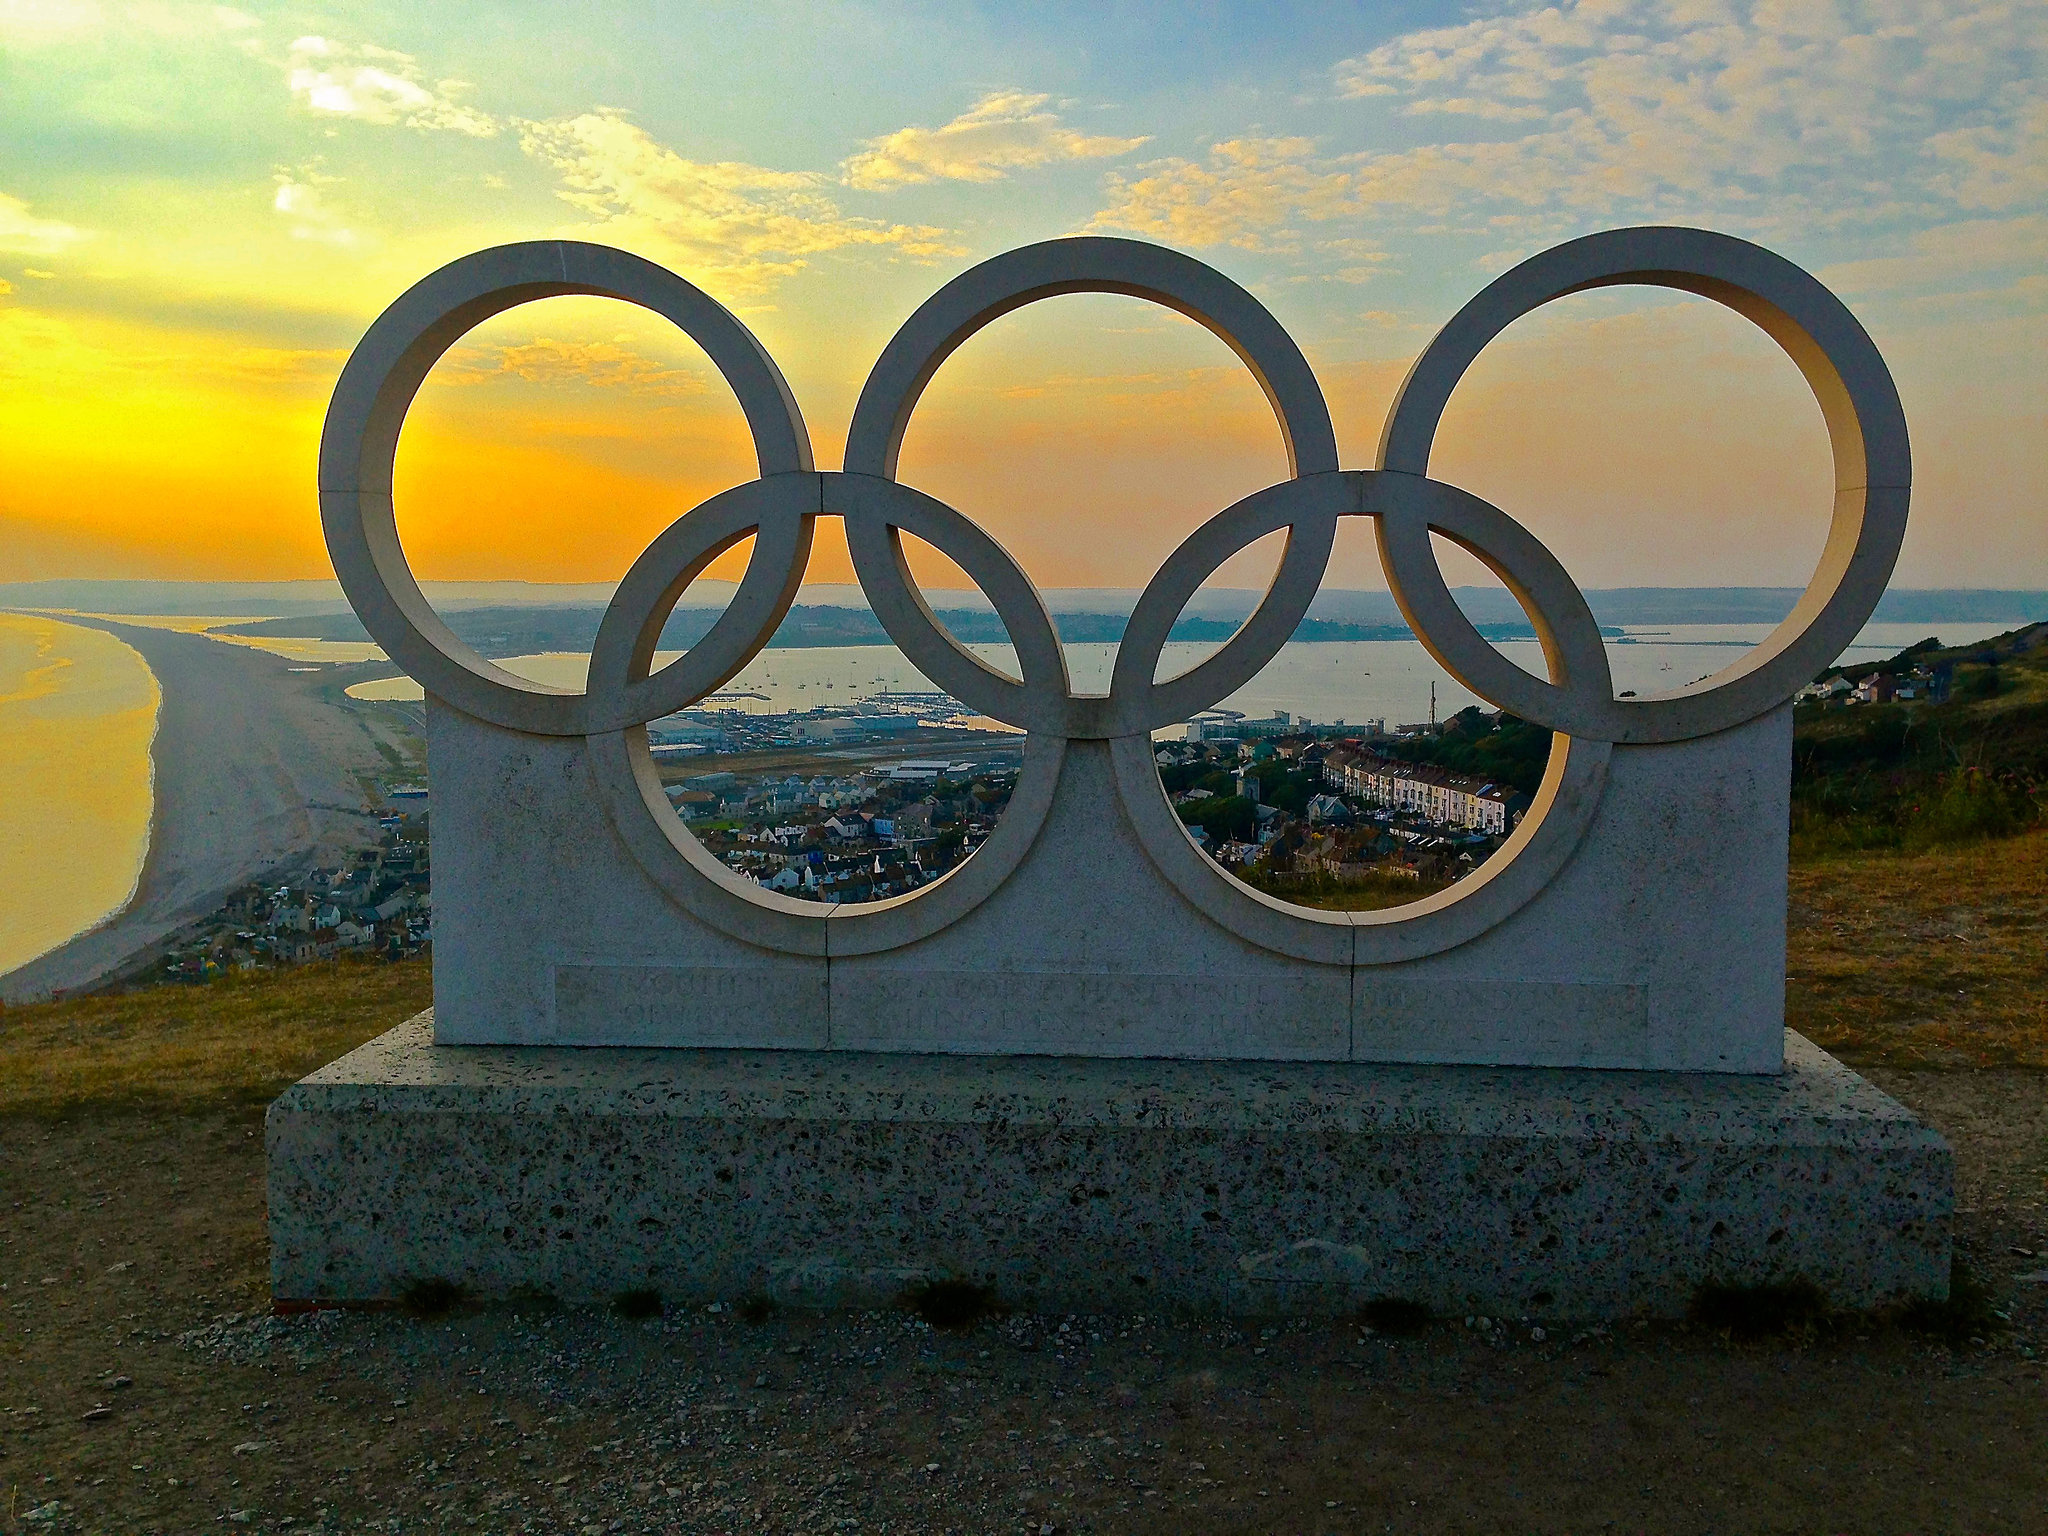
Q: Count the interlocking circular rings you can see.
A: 5